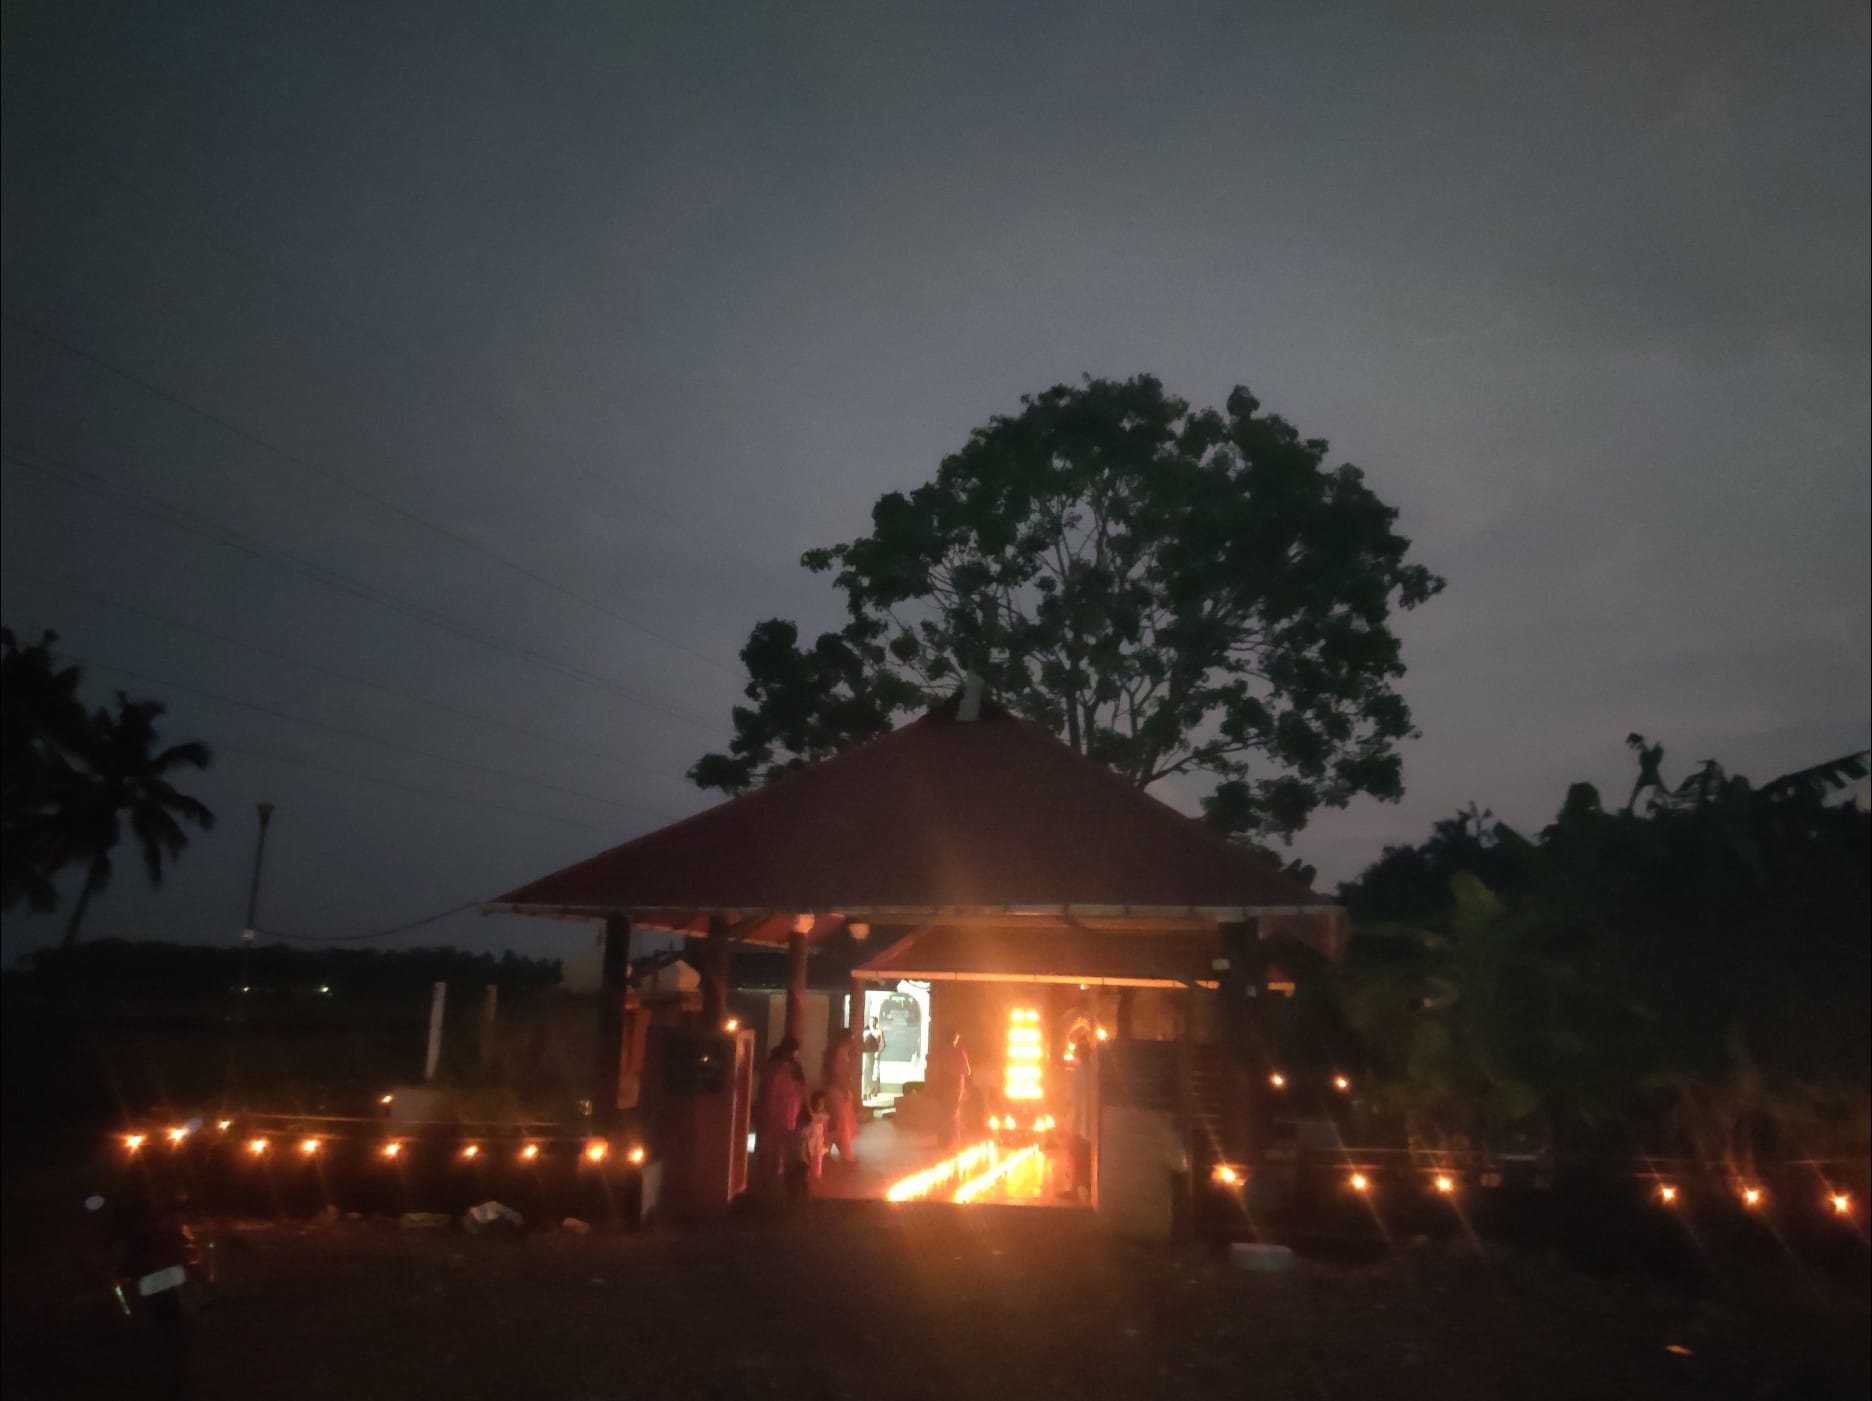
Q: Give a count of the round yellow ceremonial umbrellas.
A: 0